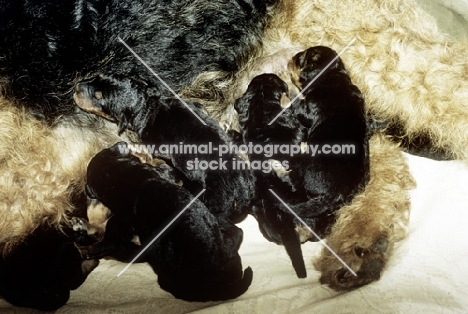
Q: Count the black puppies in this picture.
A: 5